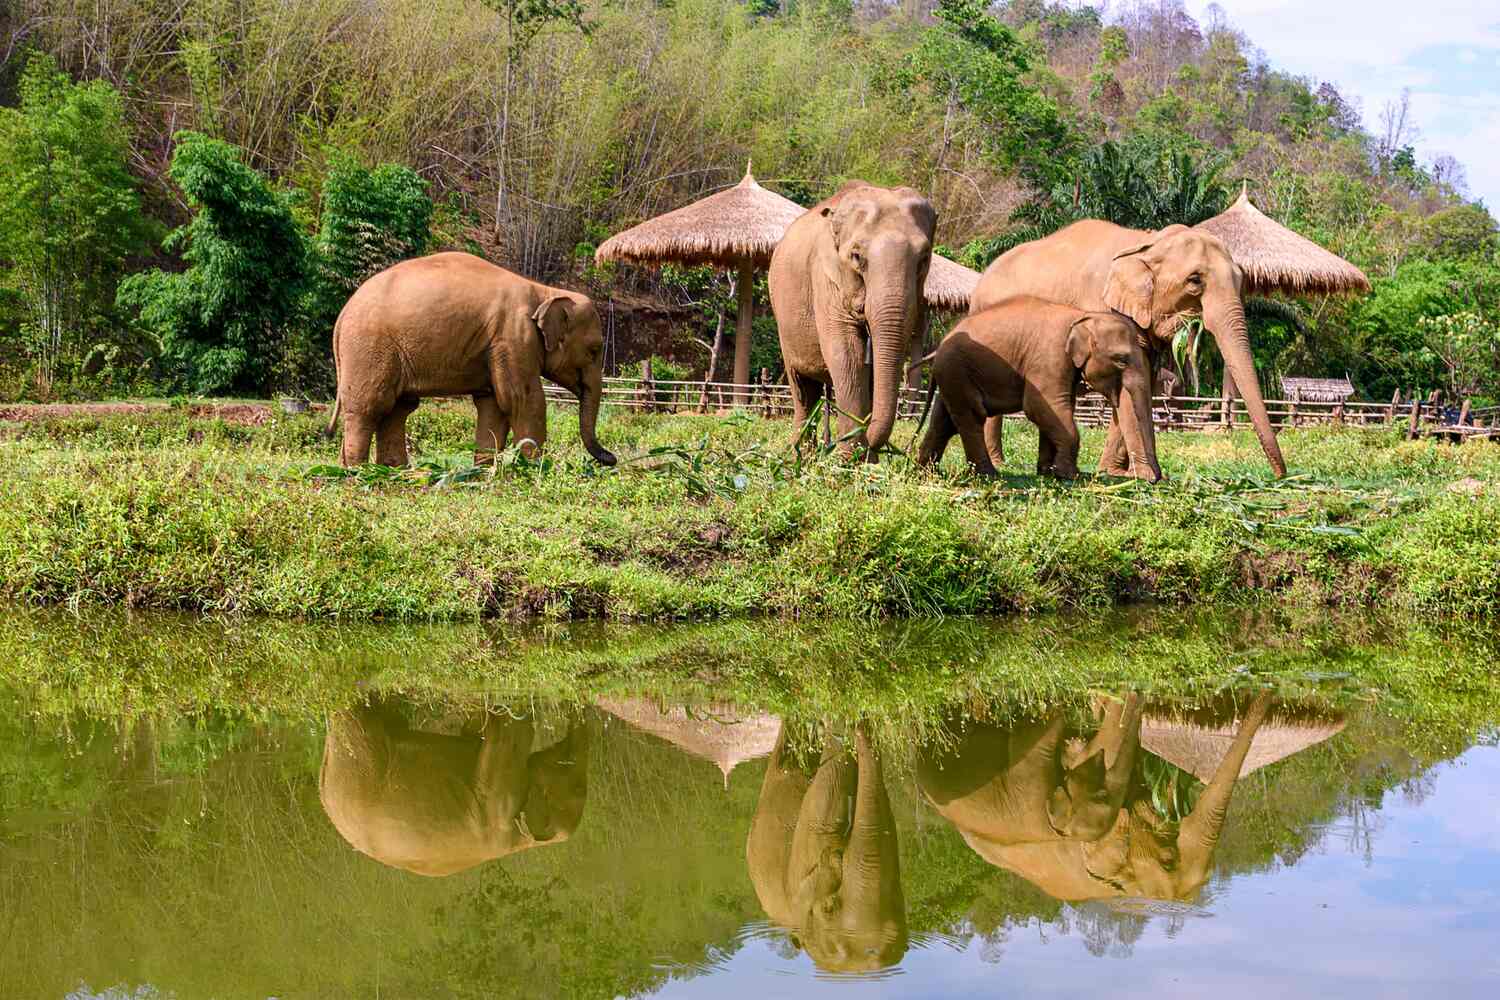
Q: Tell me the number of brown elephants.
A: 4